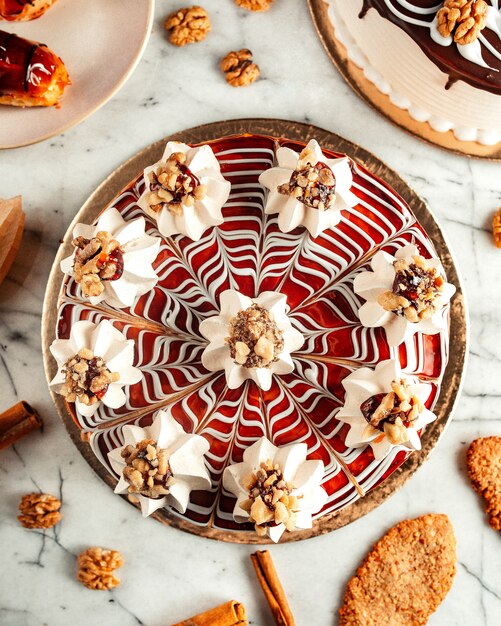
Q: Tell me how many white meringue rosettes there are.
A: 9